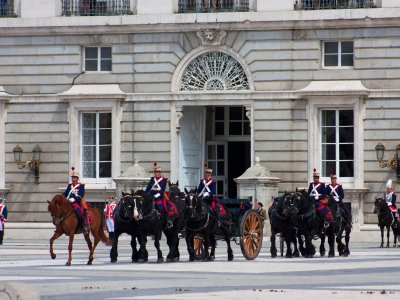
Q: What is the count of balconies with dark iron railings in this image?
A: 4